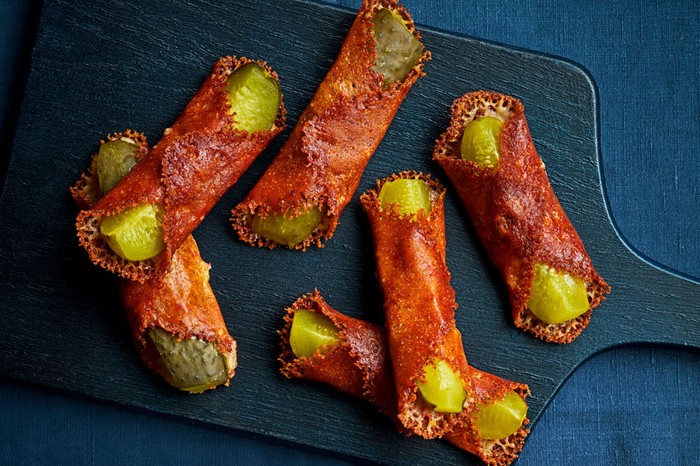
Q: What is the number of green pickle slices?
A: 12